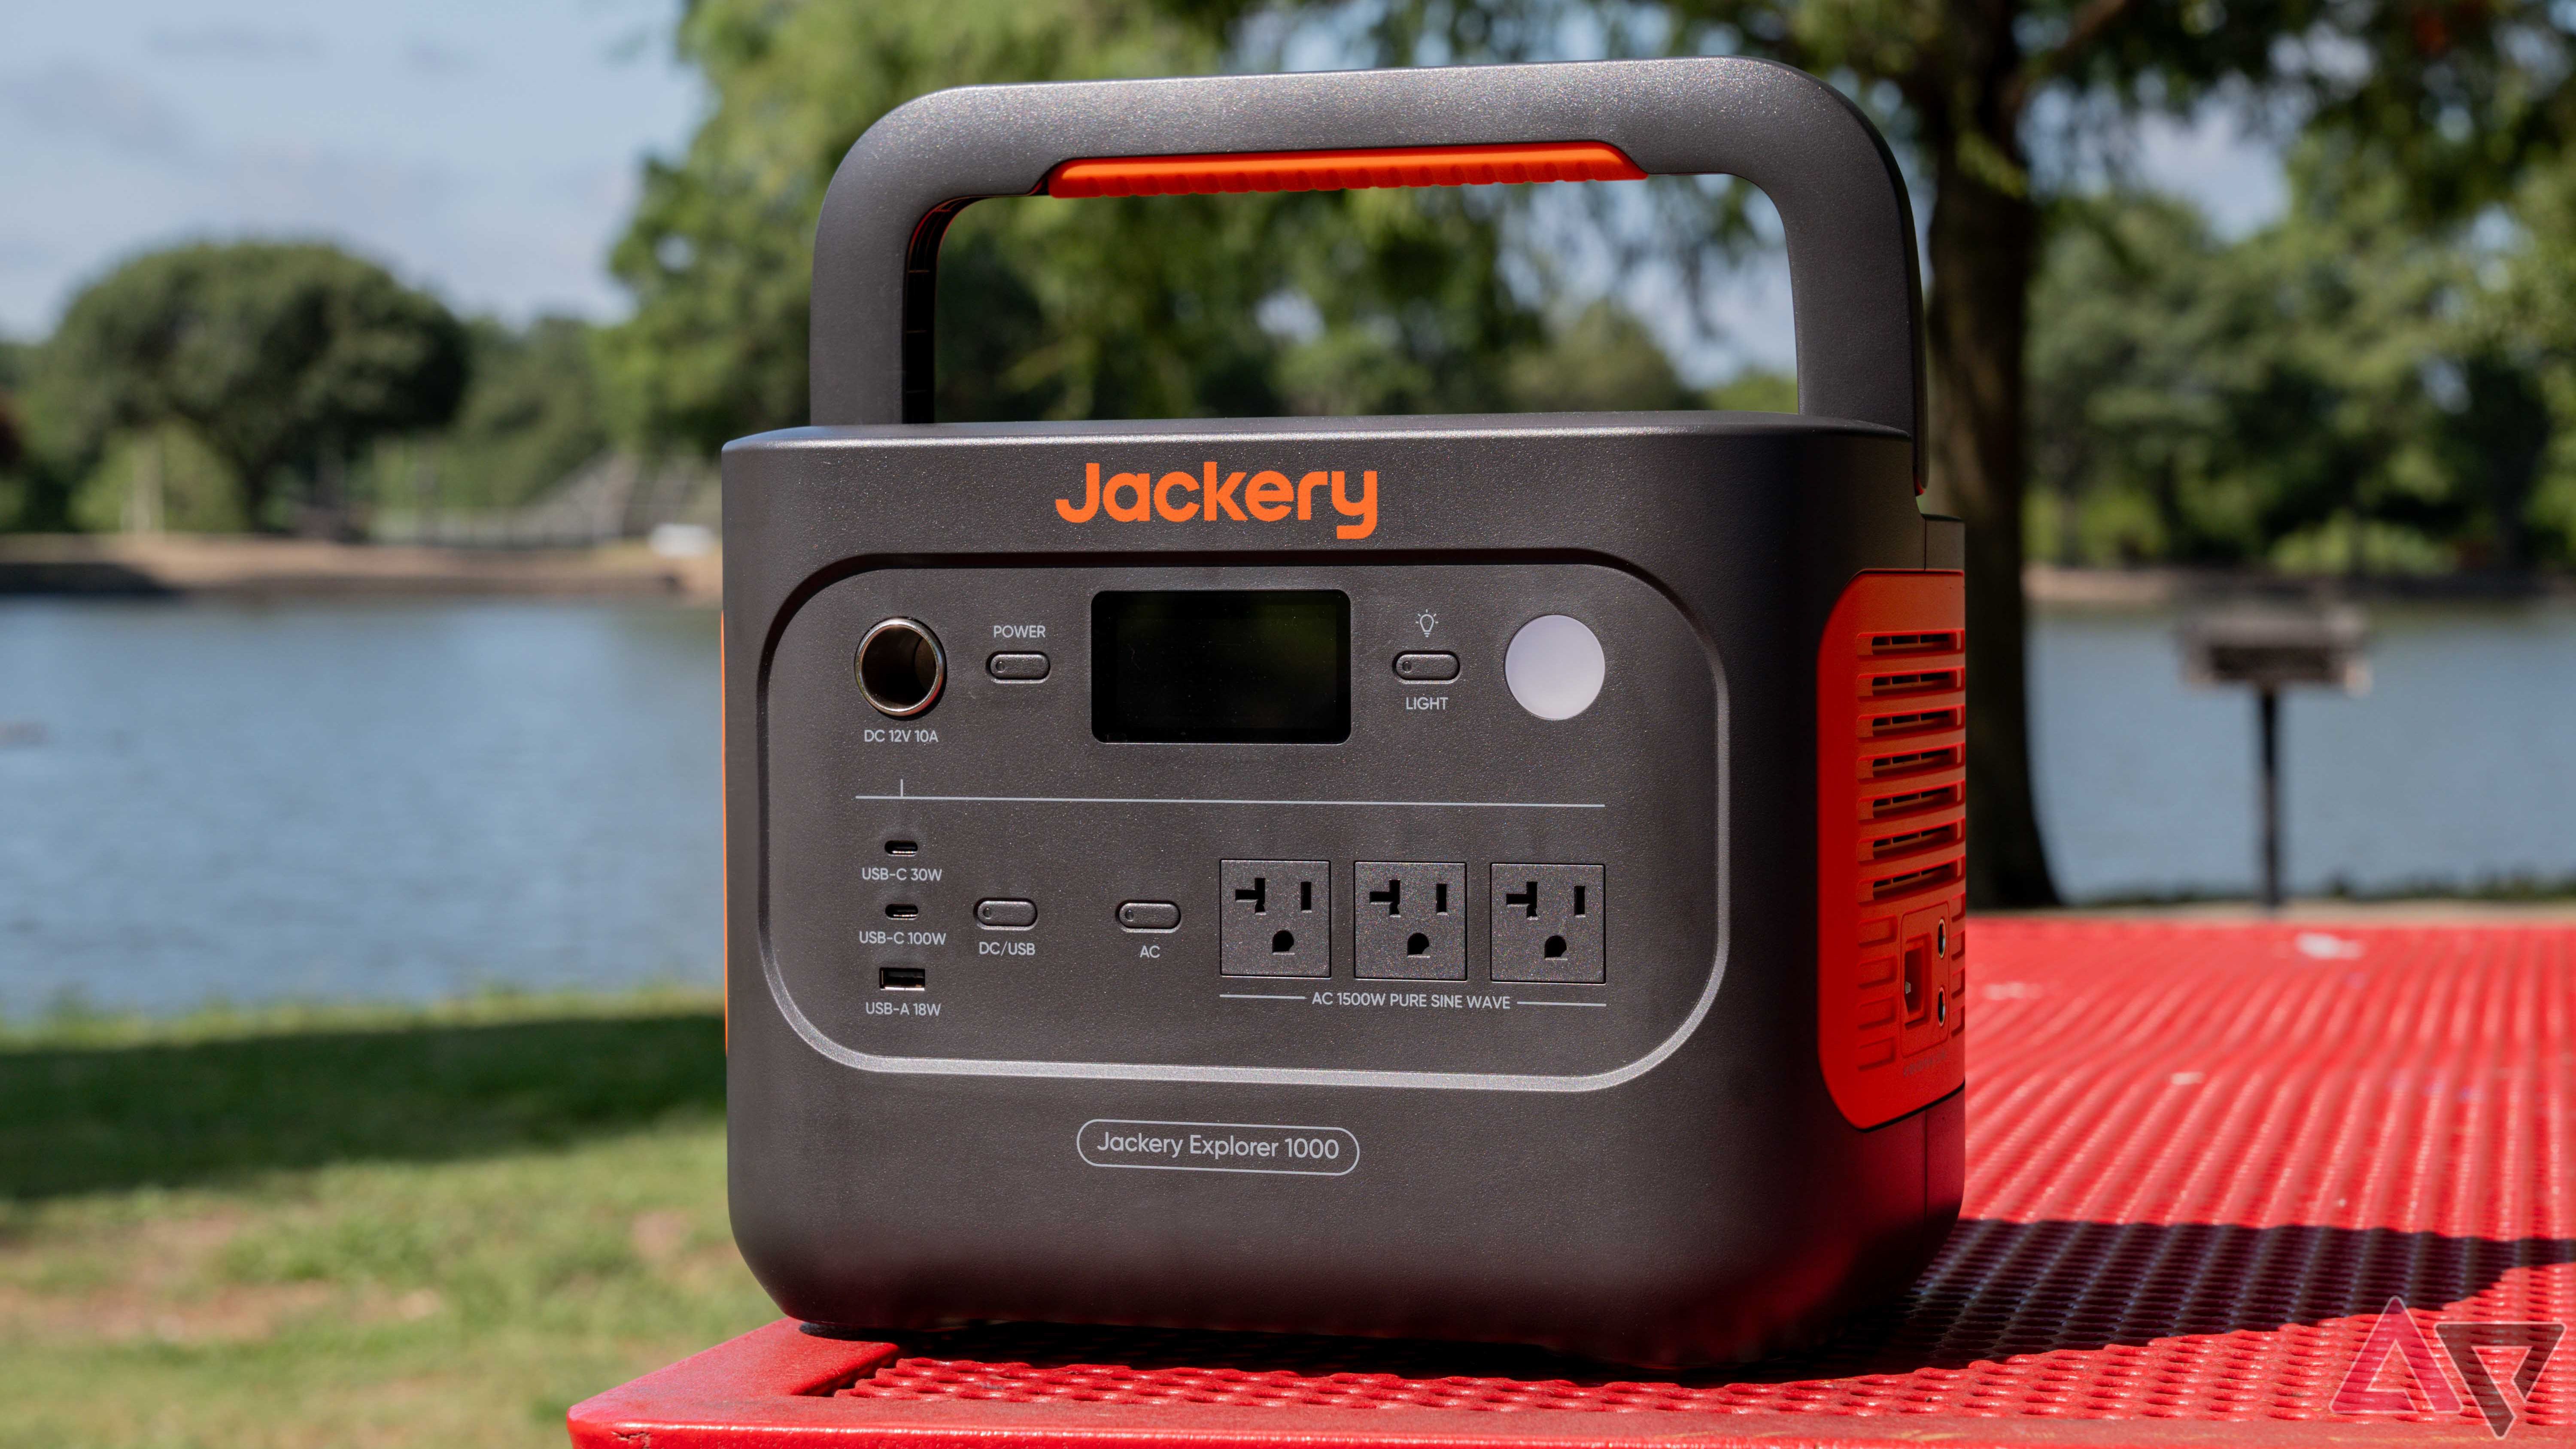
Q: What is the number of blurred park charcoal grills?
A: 1